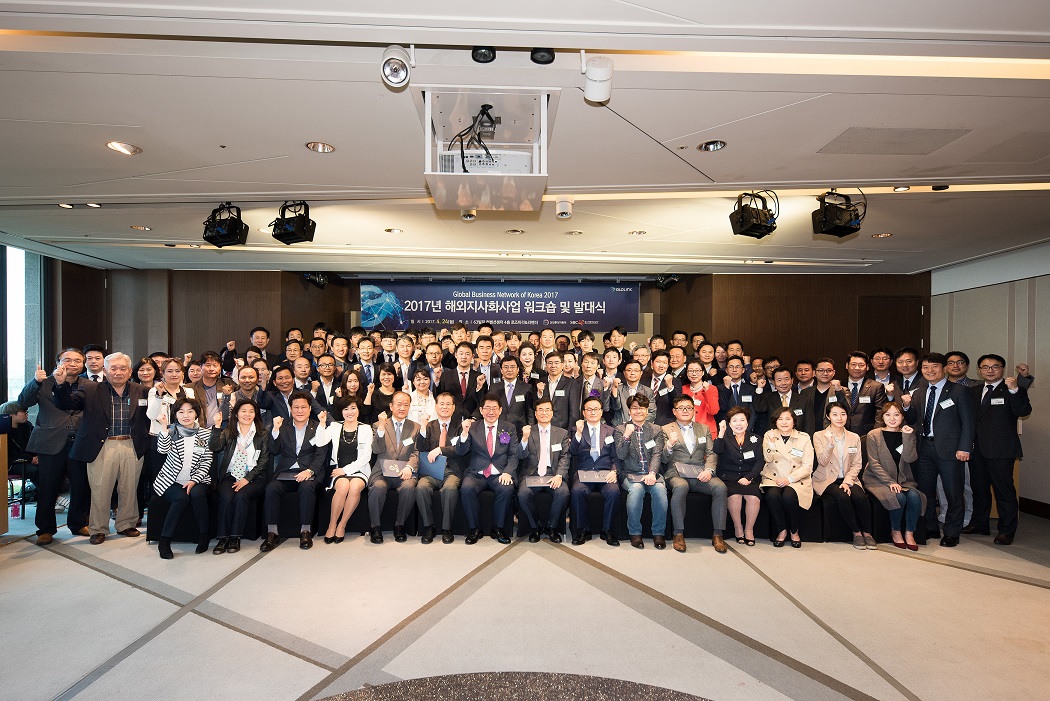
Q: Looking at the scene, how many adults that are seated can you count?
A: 15